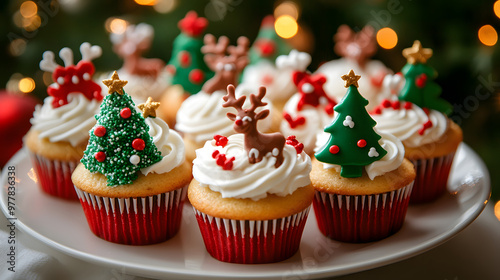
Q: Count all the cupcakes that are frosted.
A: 11